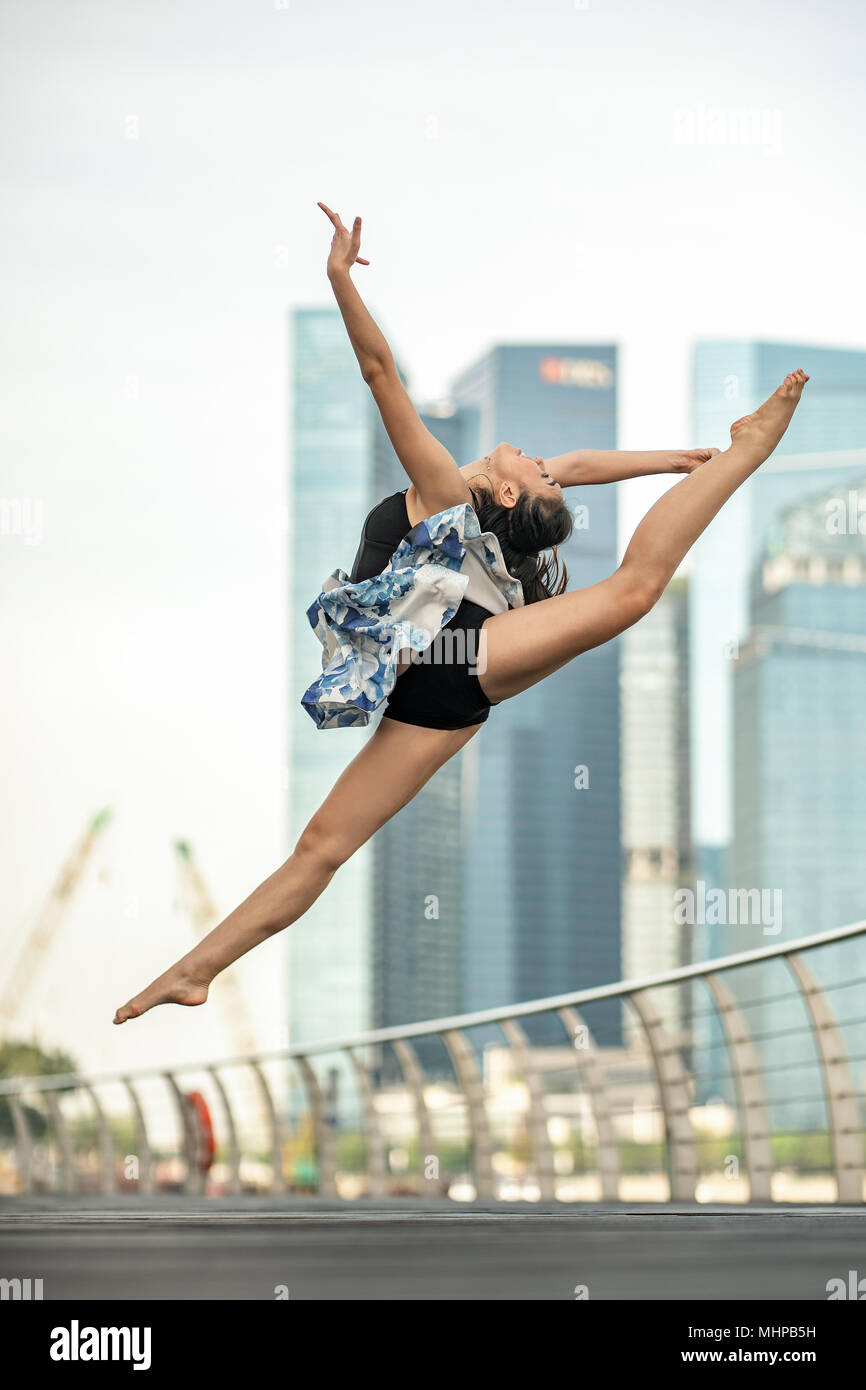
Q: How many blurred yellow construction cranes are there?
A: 2